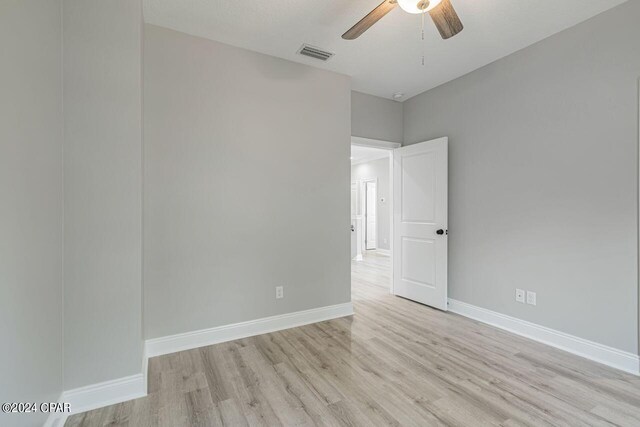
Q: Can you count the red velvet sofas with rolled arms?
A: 0